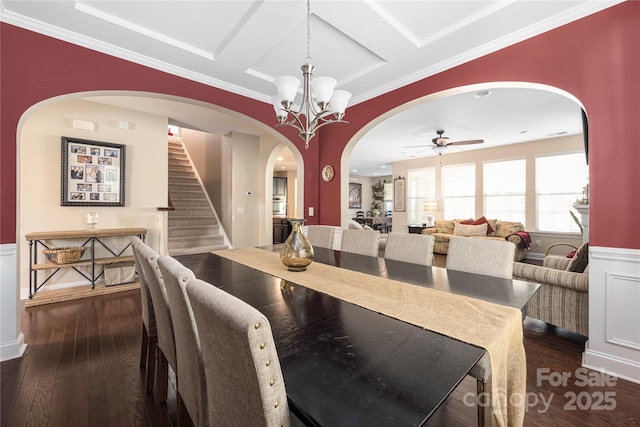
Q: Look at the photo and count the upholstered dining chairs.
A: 8